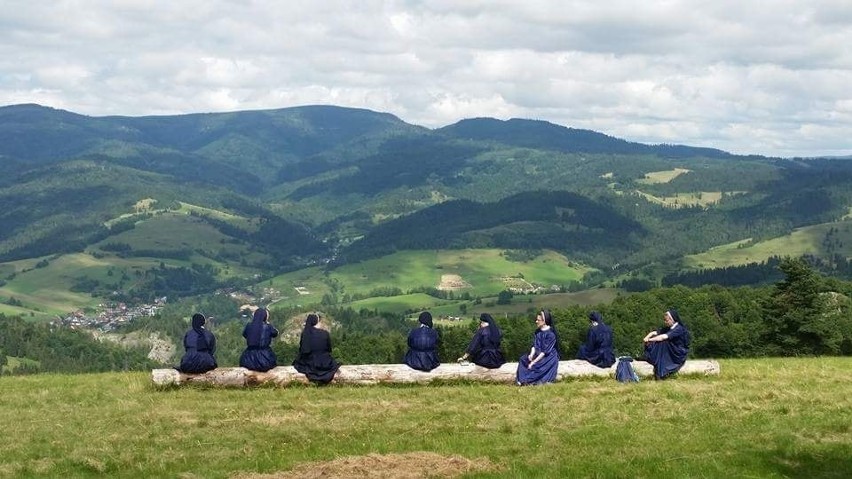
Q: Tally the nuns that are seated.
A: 8